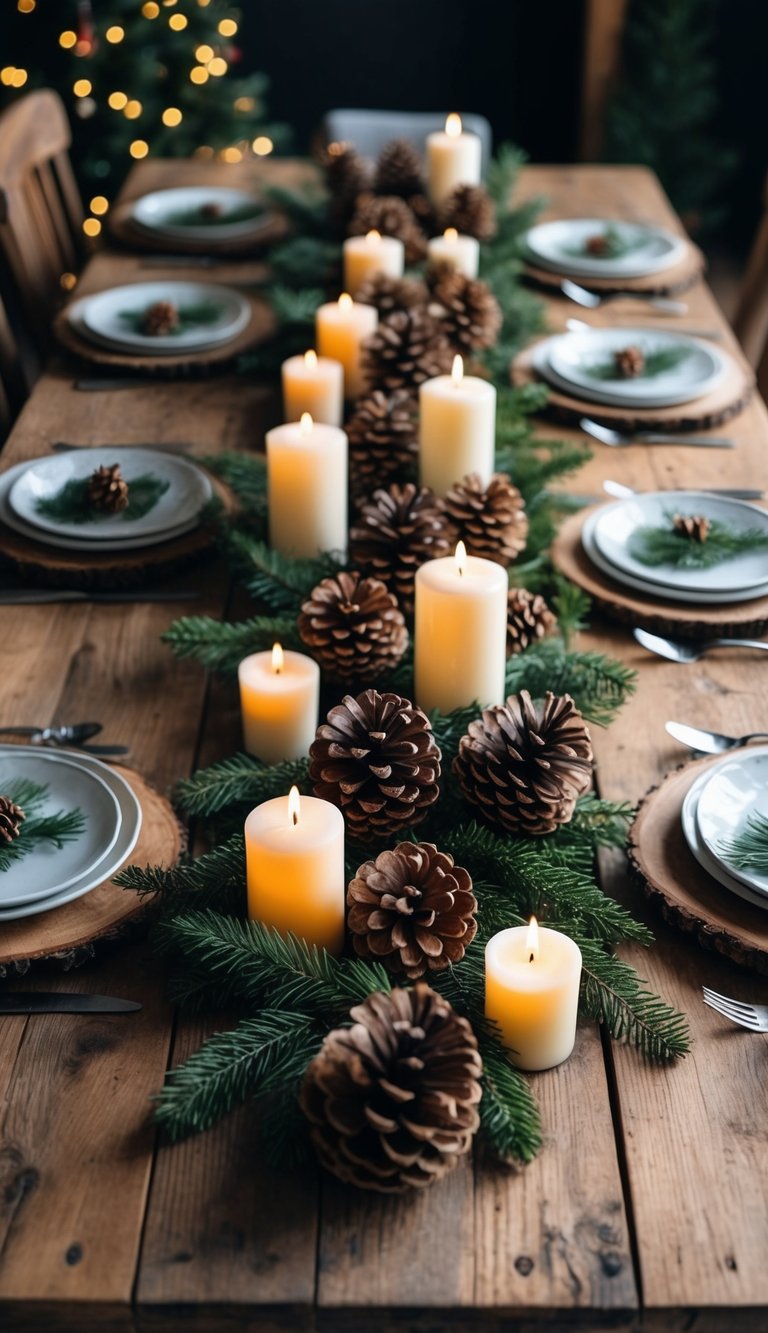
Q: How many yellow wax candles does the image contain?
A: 11